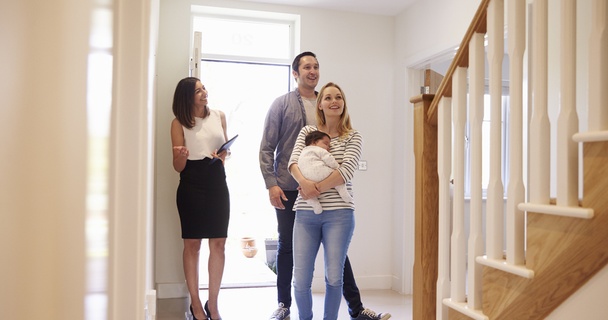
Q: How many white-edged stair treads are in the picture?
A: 4